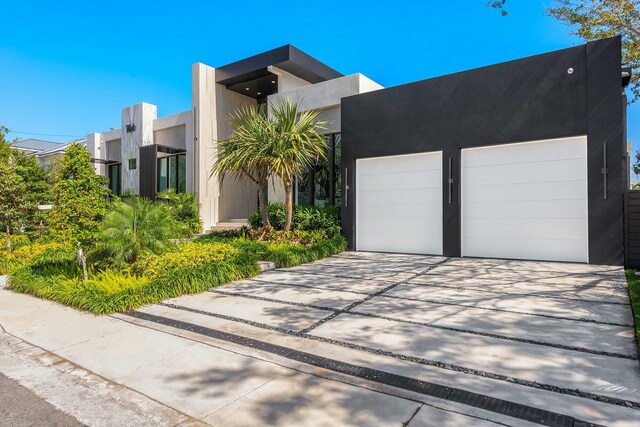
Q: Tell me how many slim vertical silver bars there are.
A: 3